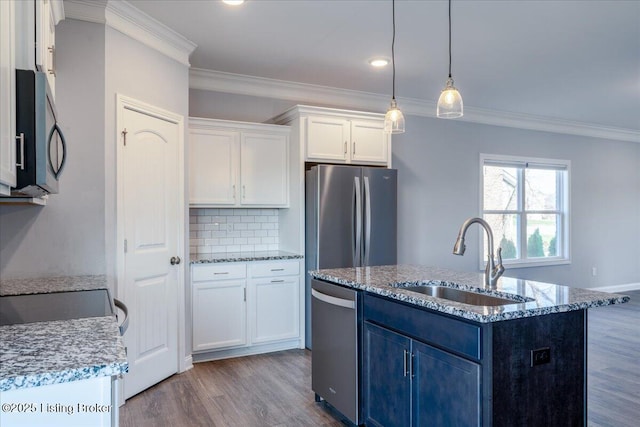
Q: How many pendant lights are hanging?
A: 2